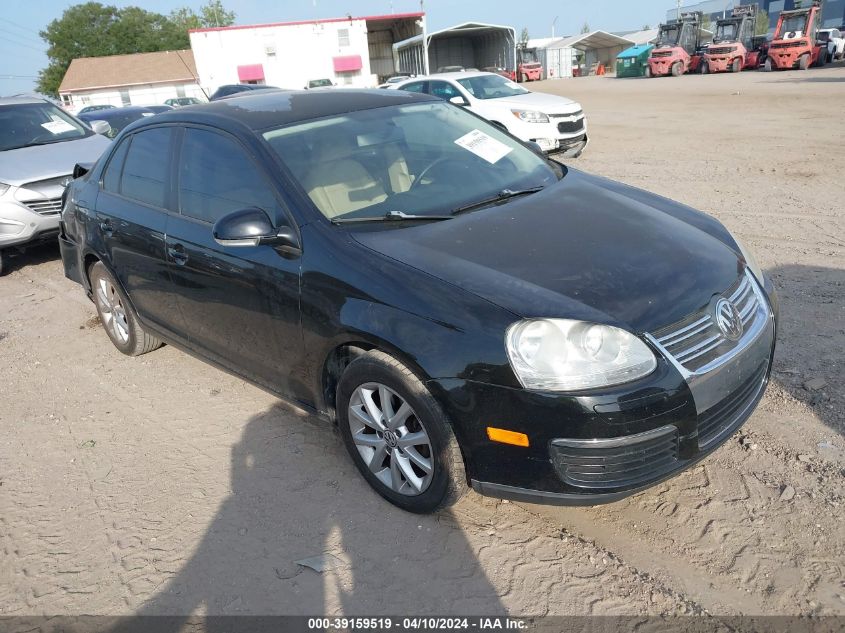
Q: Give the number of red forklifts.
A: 4